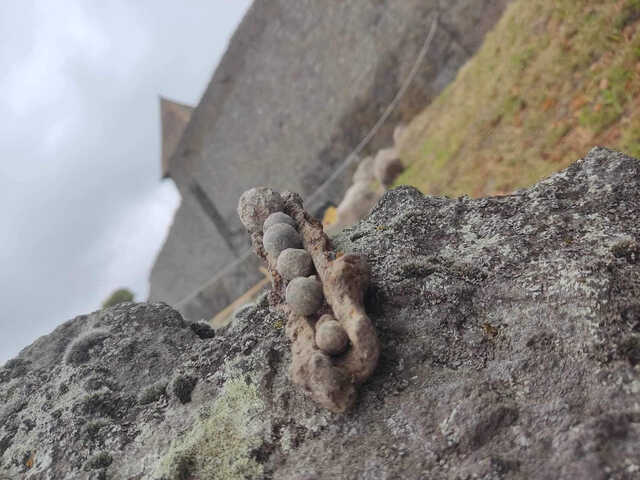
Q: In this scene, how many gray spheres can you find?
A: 5